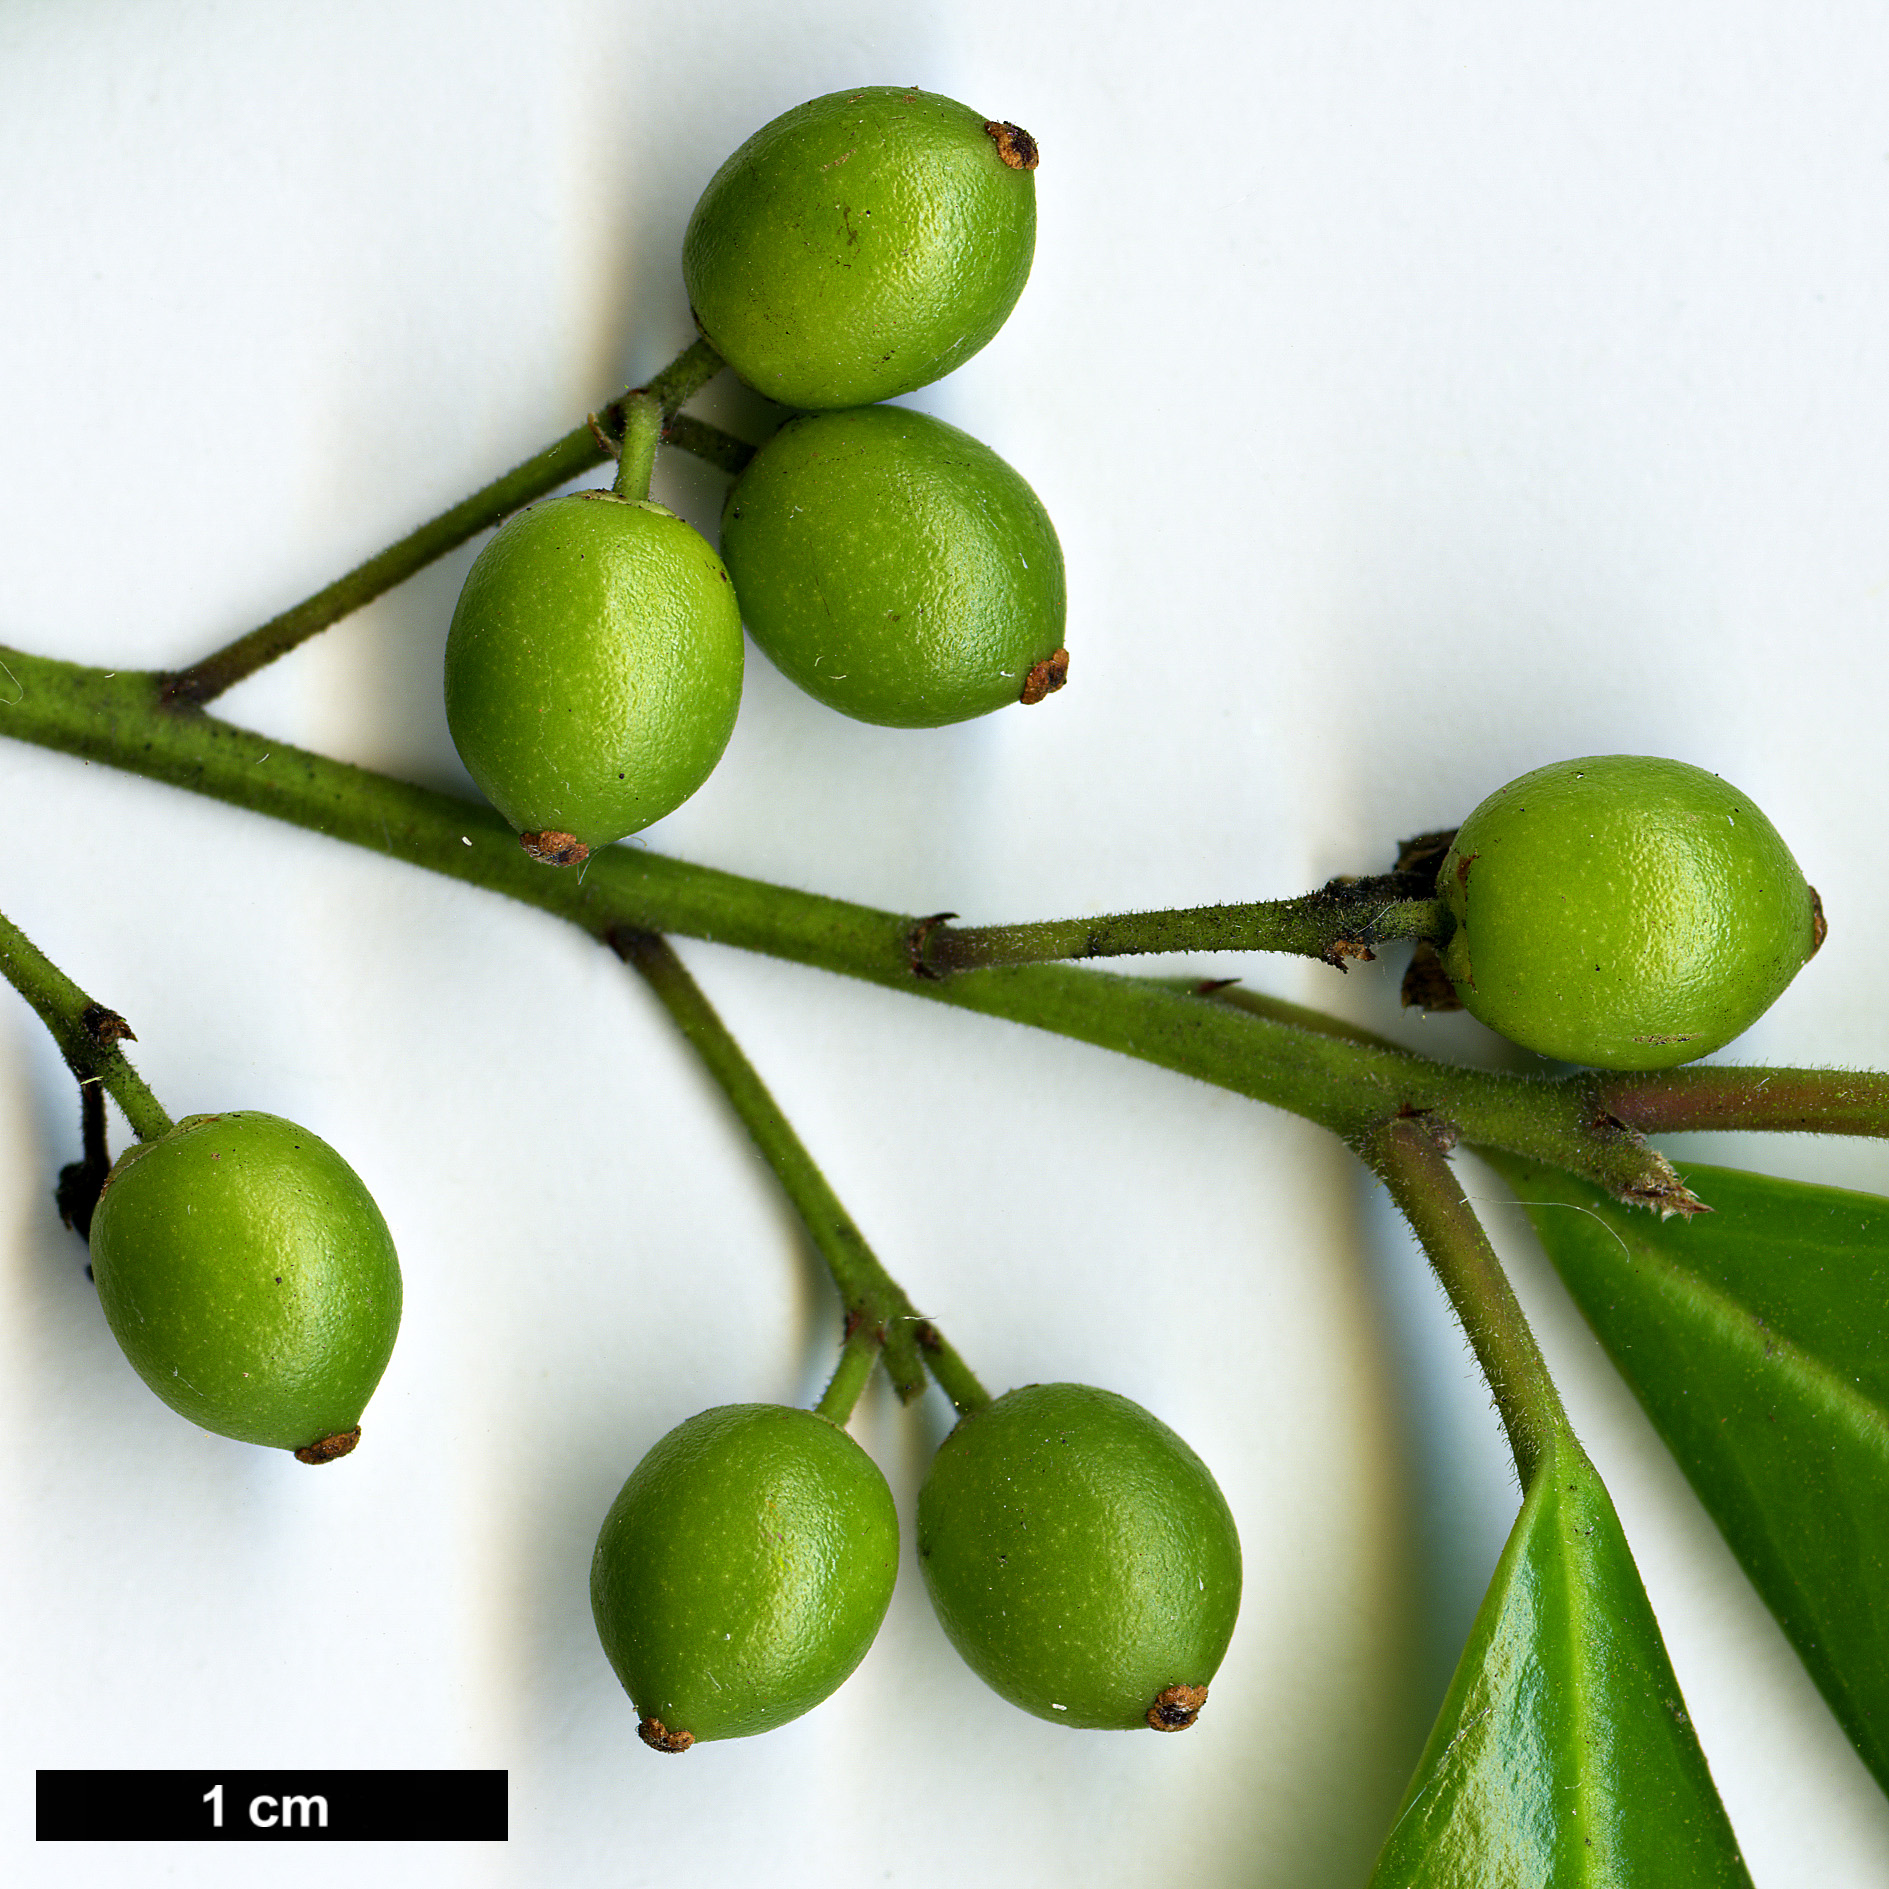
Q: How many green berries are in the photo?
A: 7